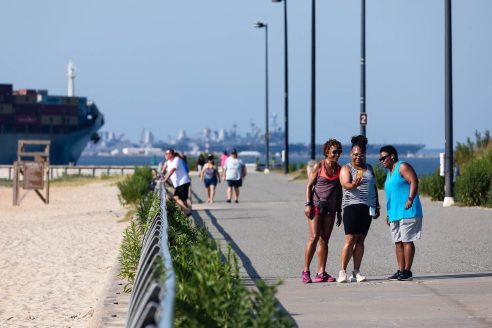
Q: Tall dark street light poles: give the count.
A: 5